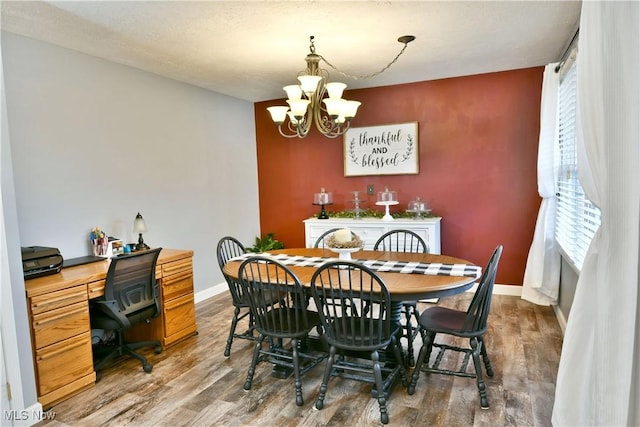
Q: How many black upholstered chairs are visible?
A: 1